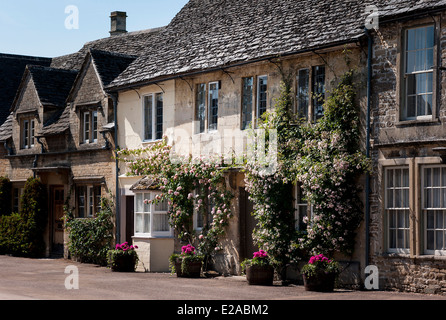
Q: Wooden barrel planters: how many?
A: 4